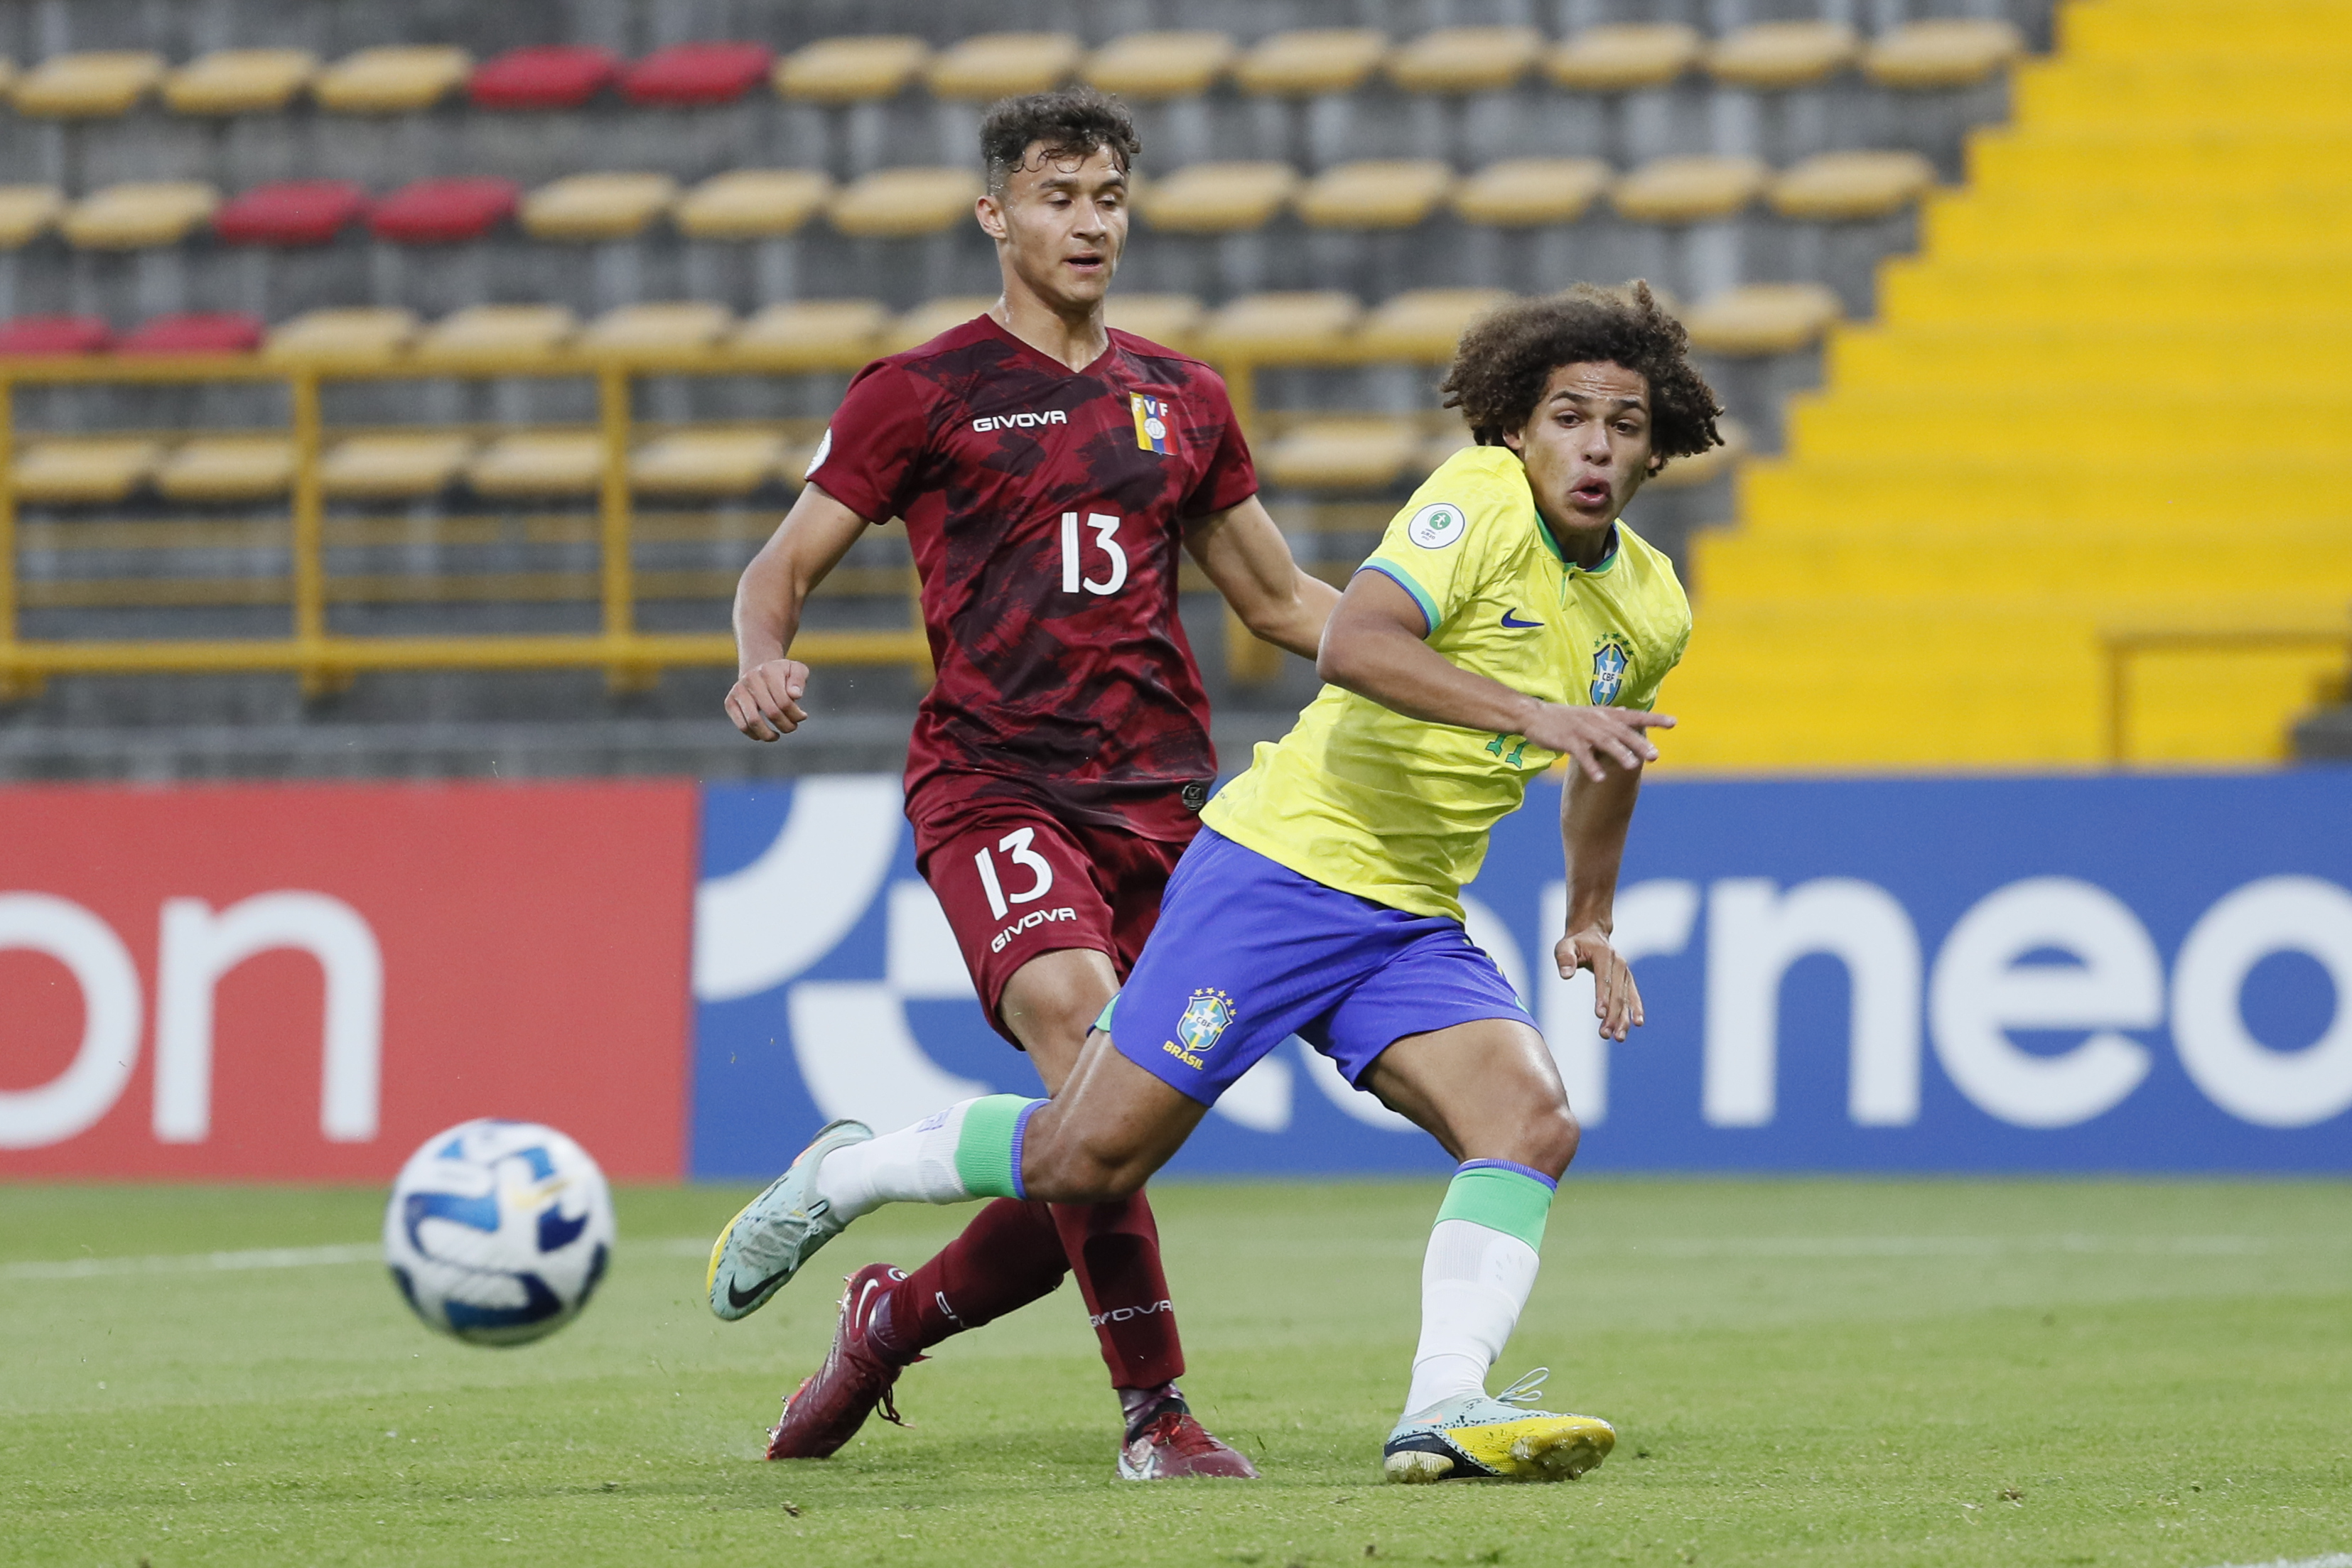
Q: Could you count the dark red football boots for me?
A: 2